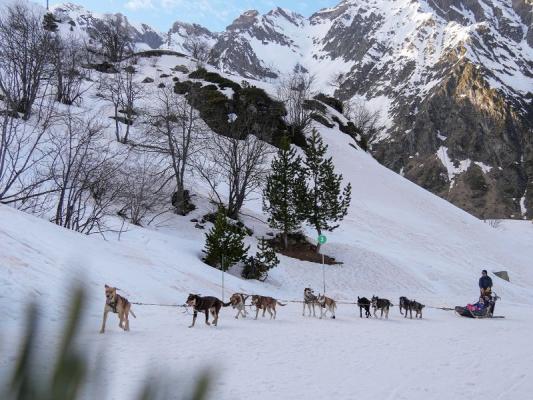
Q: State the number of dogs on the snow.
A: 10